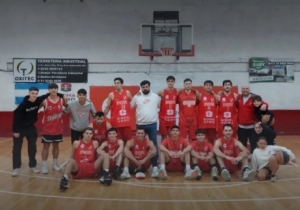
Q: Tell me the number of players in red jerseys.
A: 13